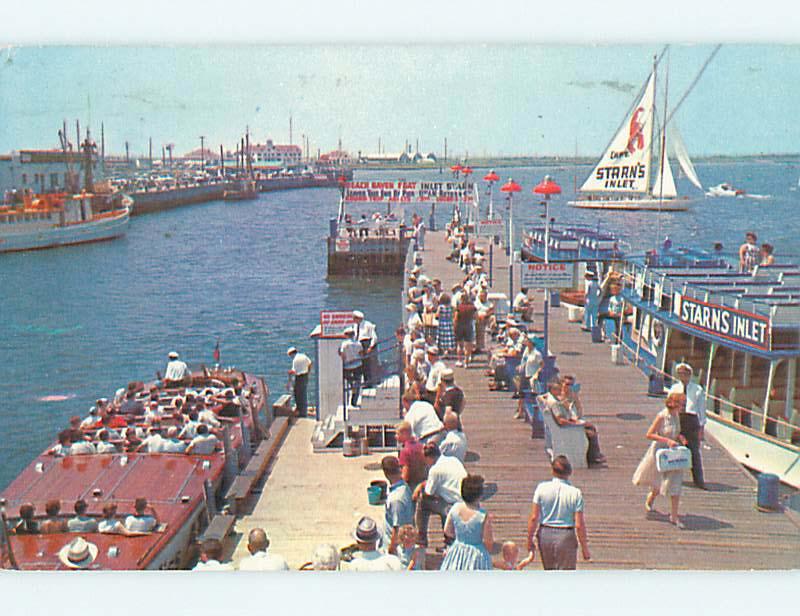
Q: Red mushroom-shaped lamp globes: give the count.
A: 5